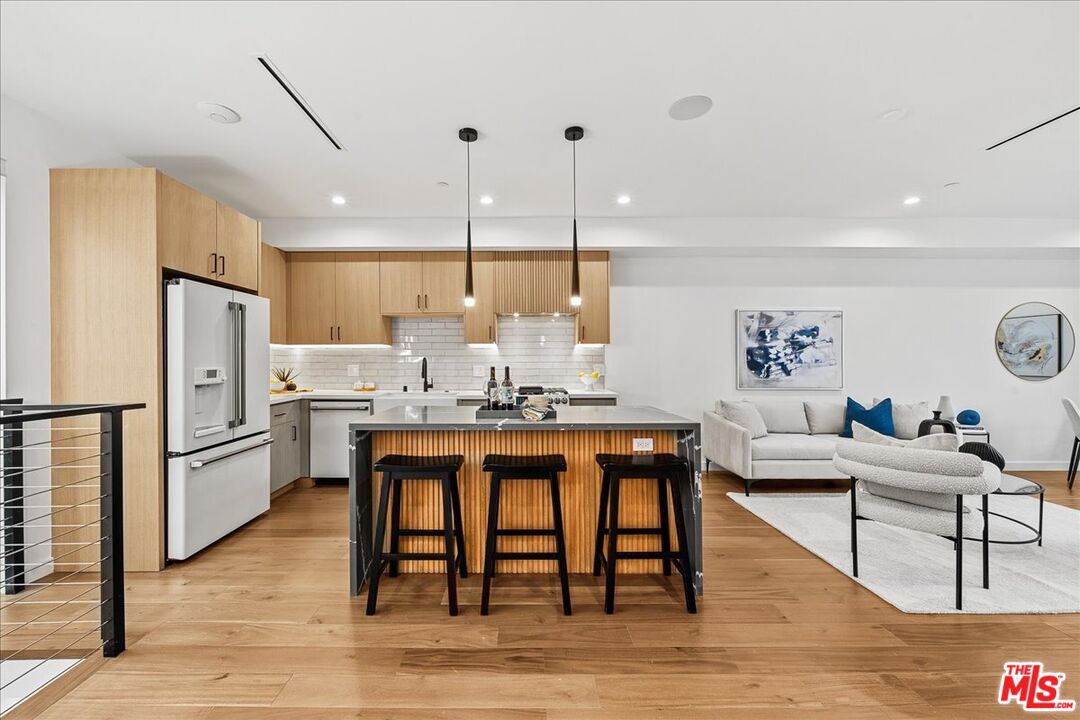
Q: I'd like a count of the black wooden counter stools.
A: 3